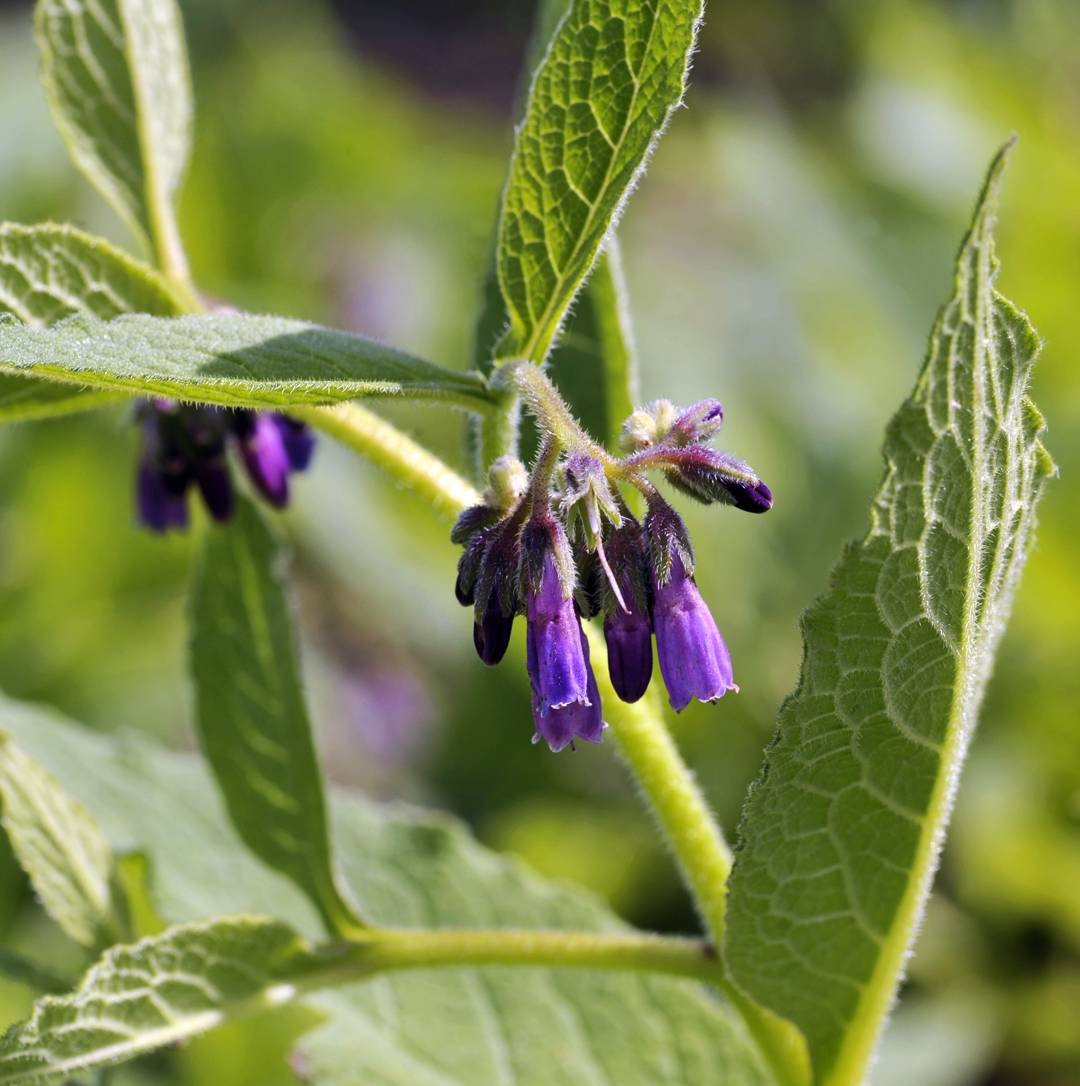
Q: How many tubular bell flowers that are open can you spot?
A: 3